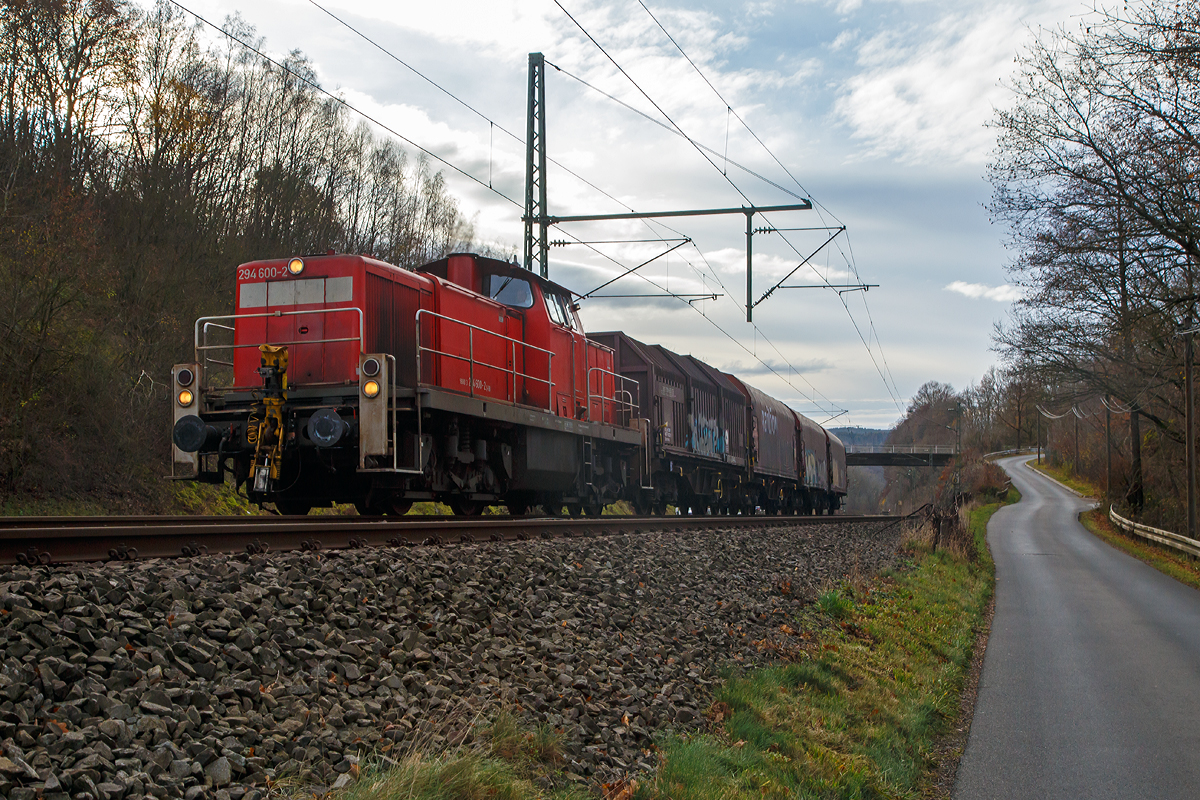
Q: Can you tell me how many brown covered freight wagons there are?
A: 4